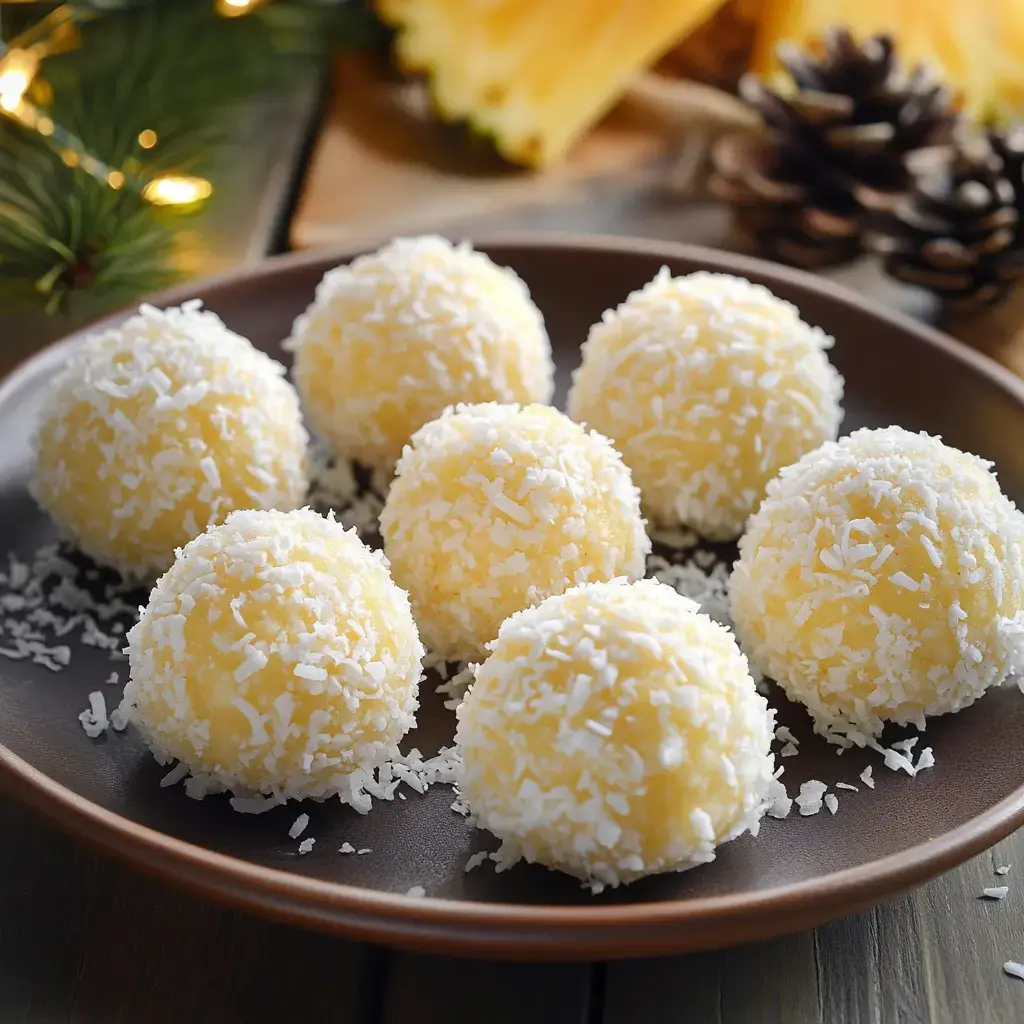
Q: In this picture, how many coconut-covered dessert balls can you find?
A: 7